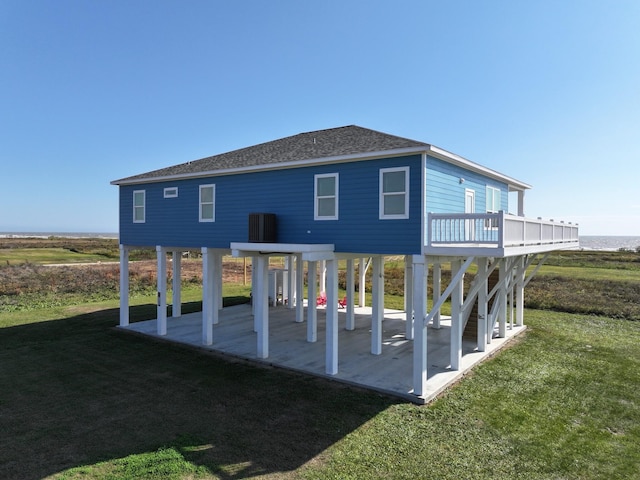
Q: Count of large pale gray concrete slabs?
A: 1